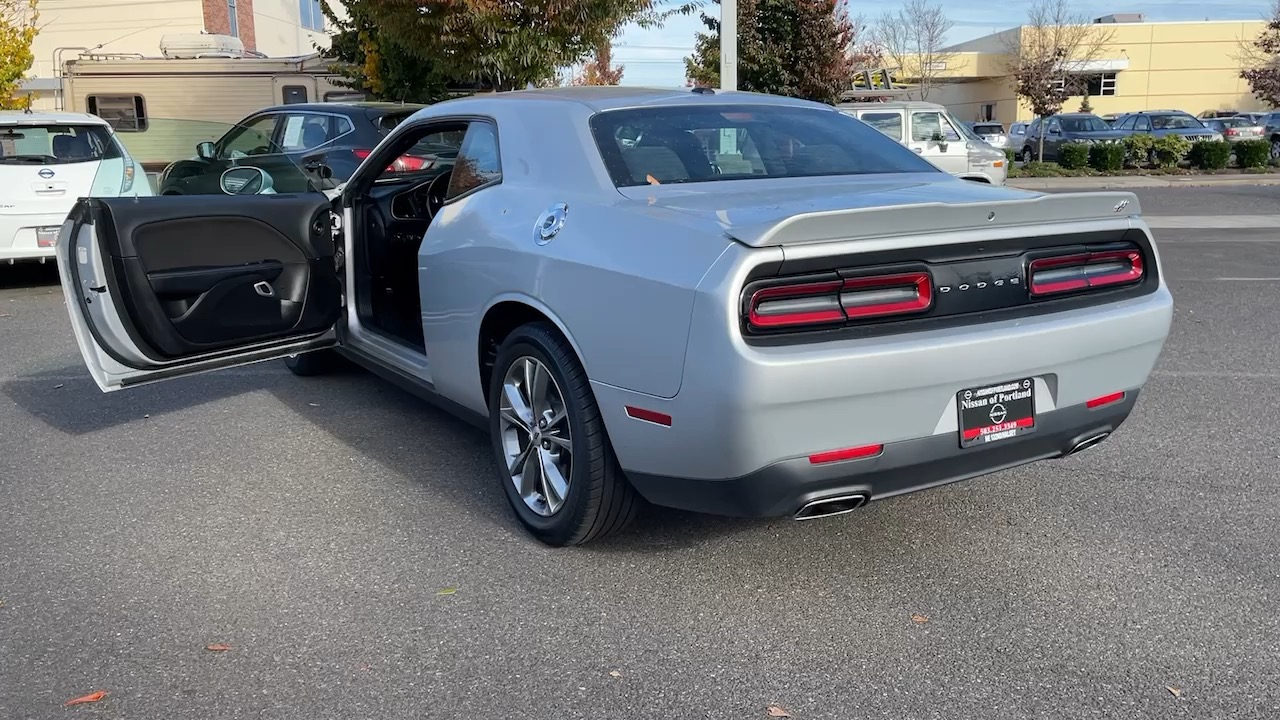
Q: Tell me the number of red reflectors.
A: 3